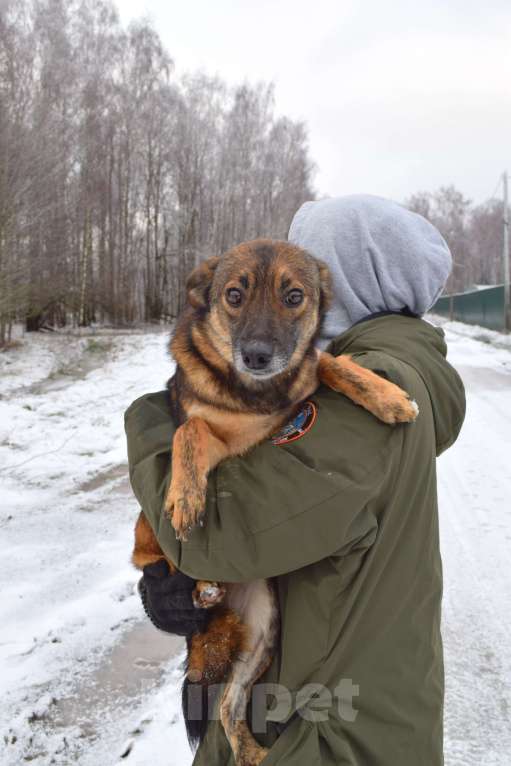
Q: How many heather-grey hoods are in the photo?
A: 1